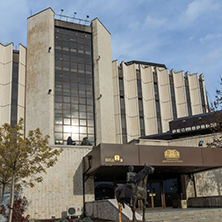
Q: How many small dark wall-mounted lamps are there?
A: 4